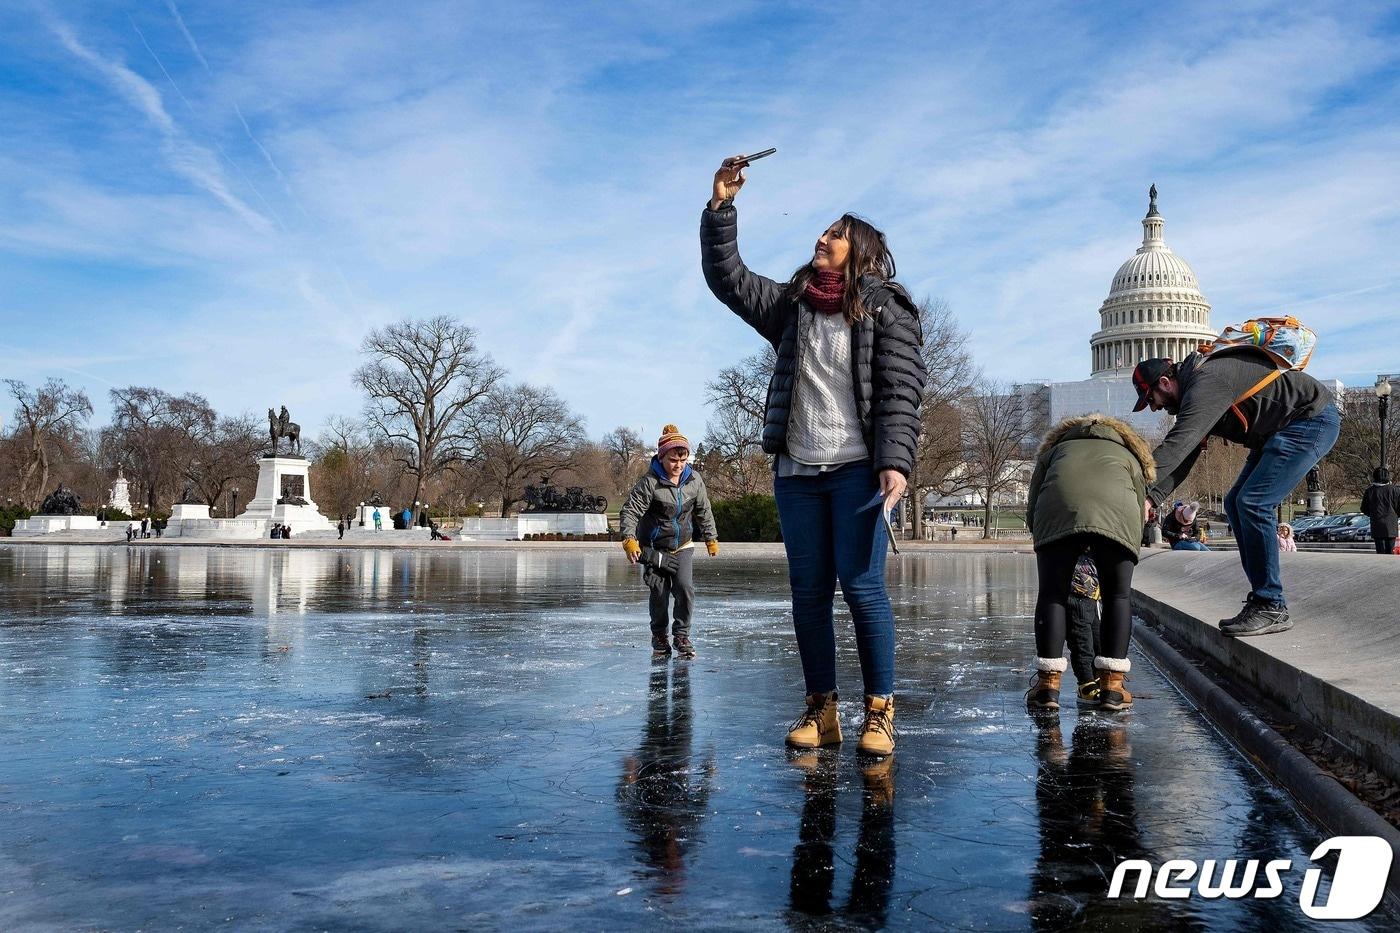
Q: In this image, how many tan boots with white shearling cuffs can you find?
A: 2